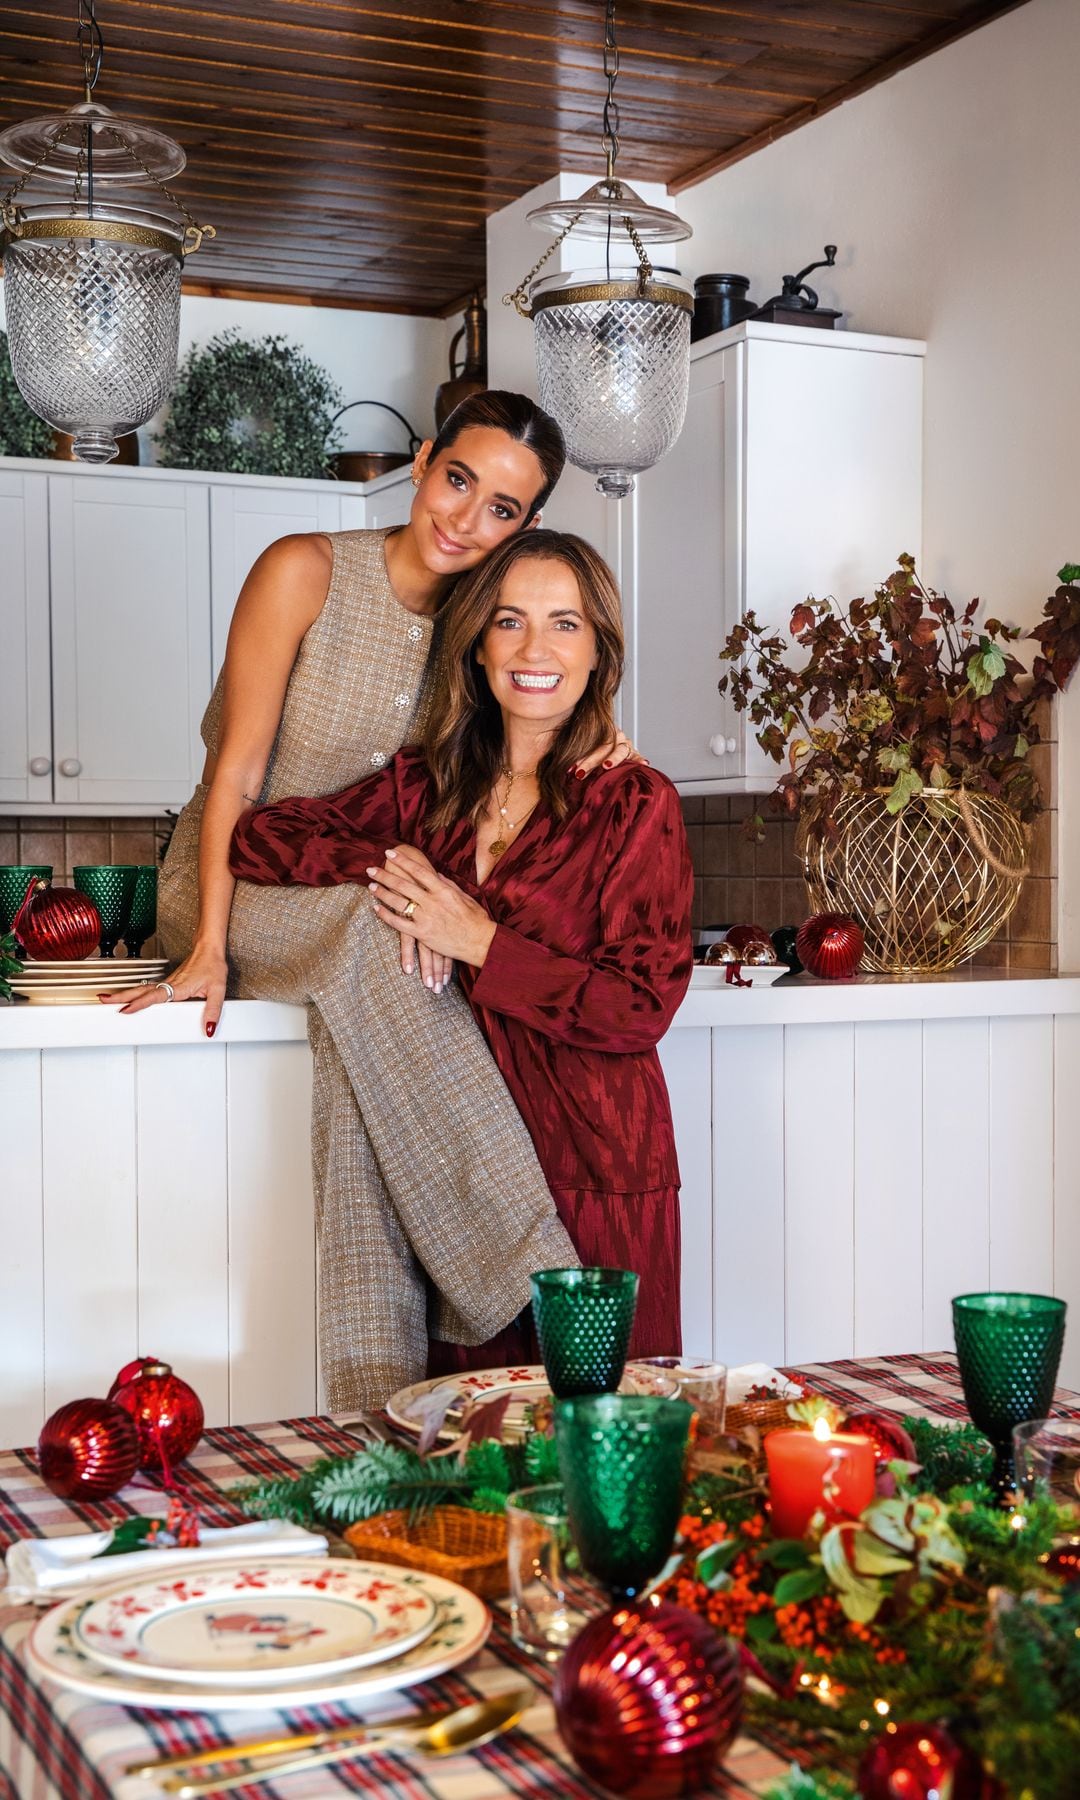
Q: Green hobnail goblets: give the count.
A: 6